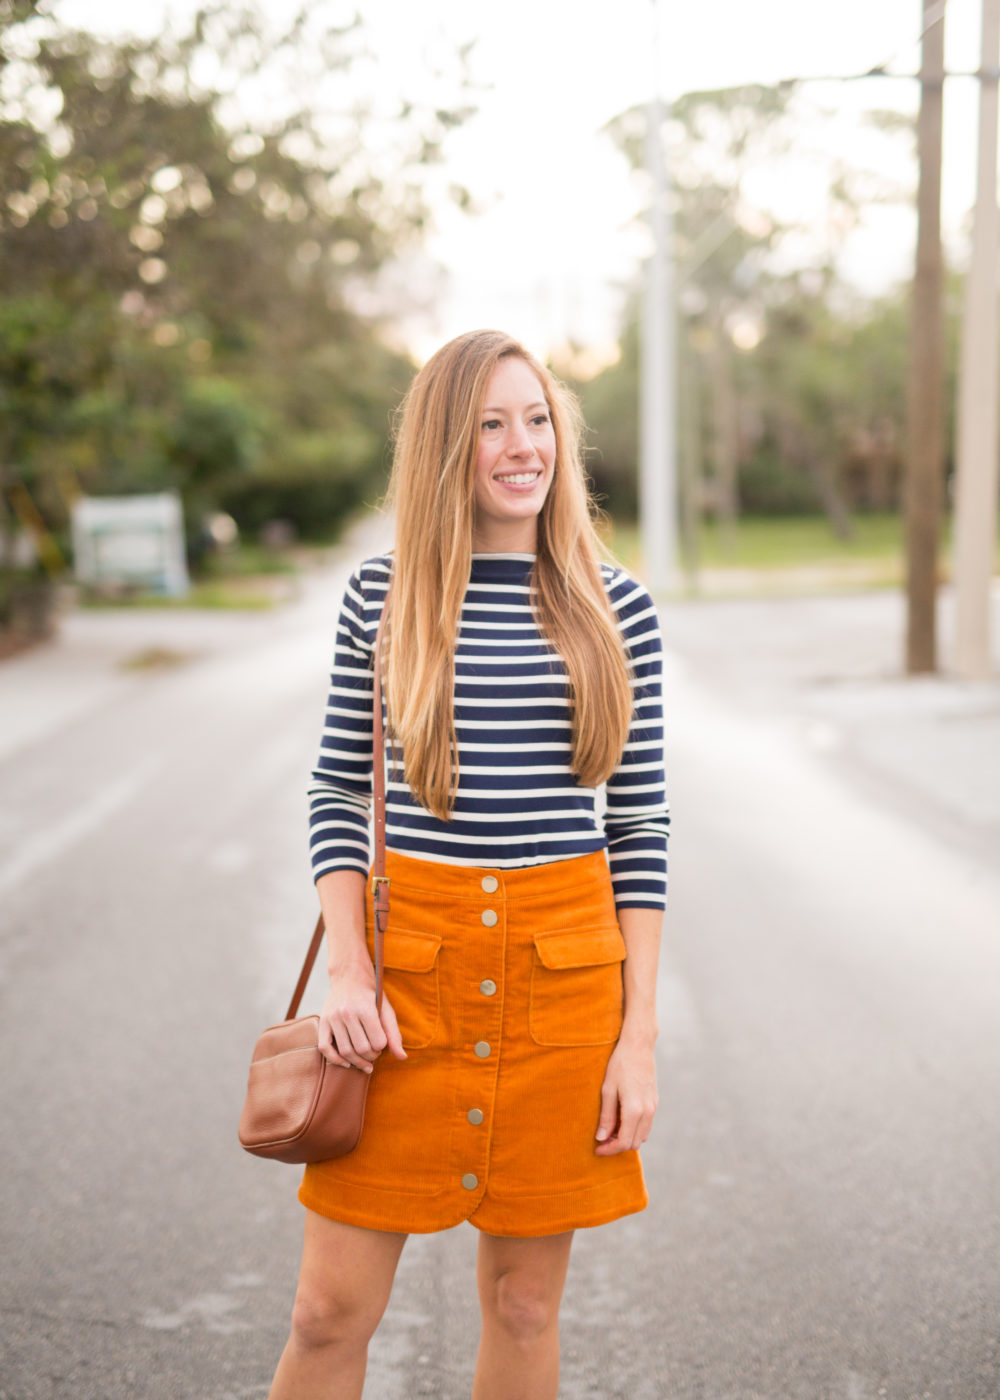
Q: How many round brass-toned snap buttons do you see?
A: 6